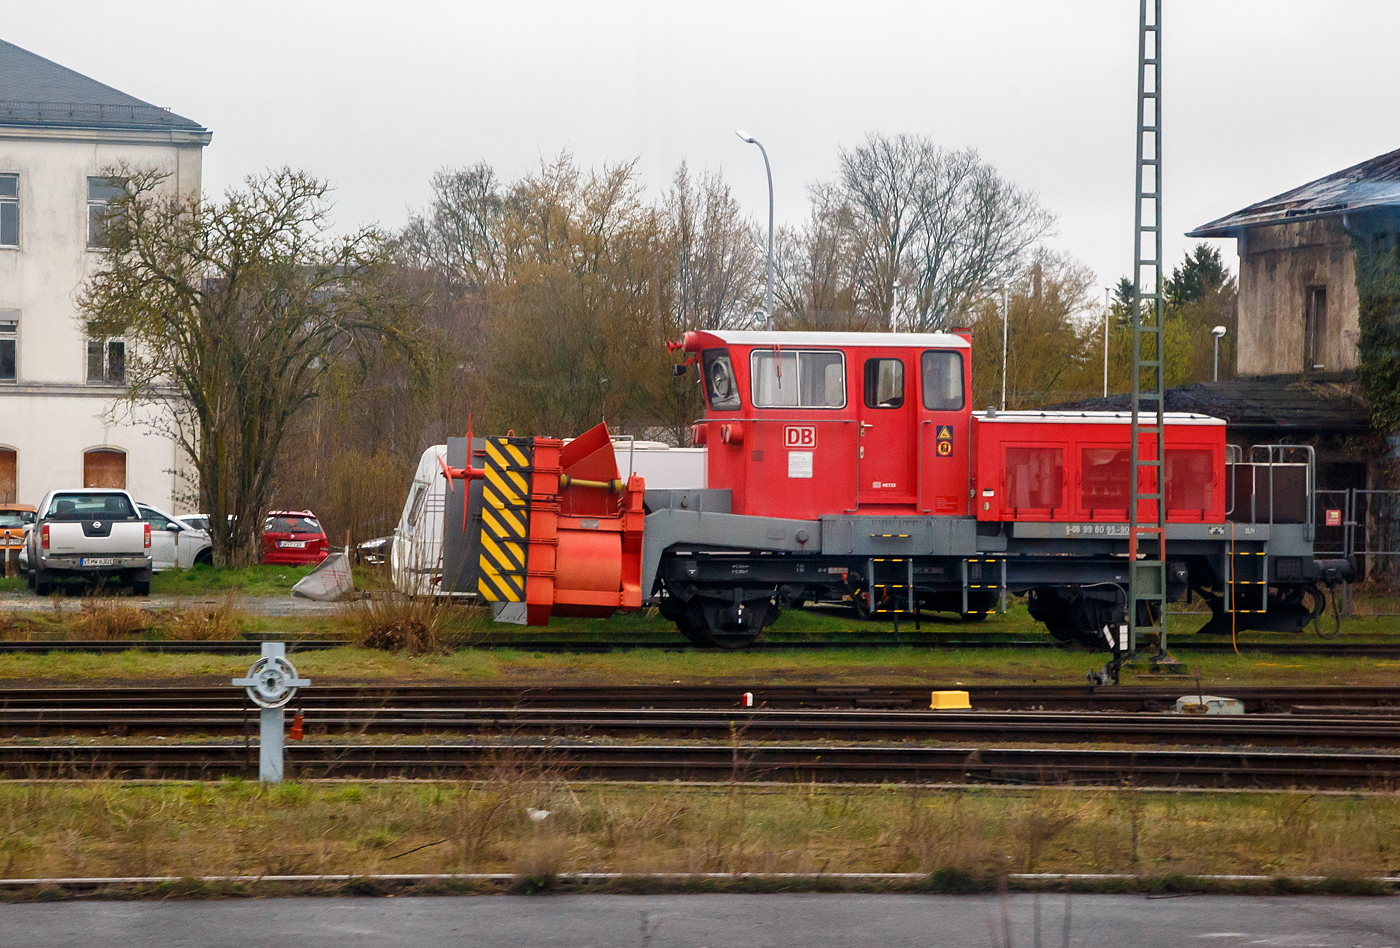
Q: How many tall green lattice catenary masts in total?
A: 1